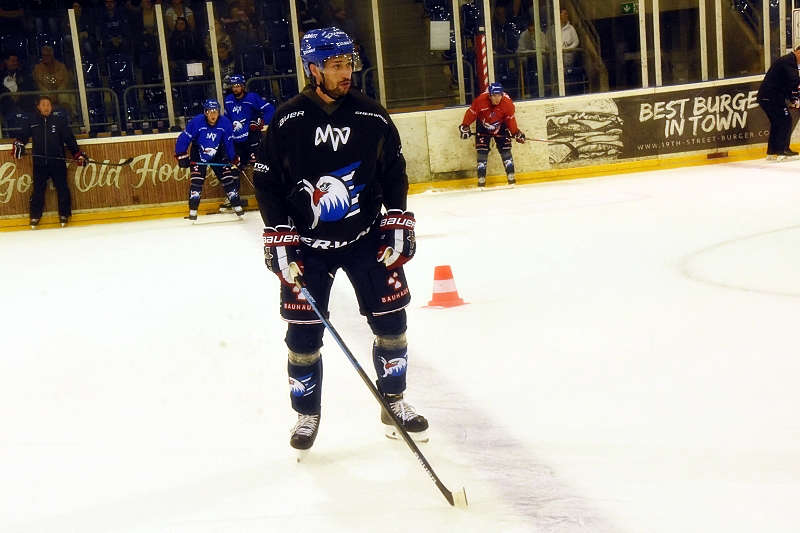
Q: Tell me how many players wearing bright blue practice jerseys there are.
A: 2